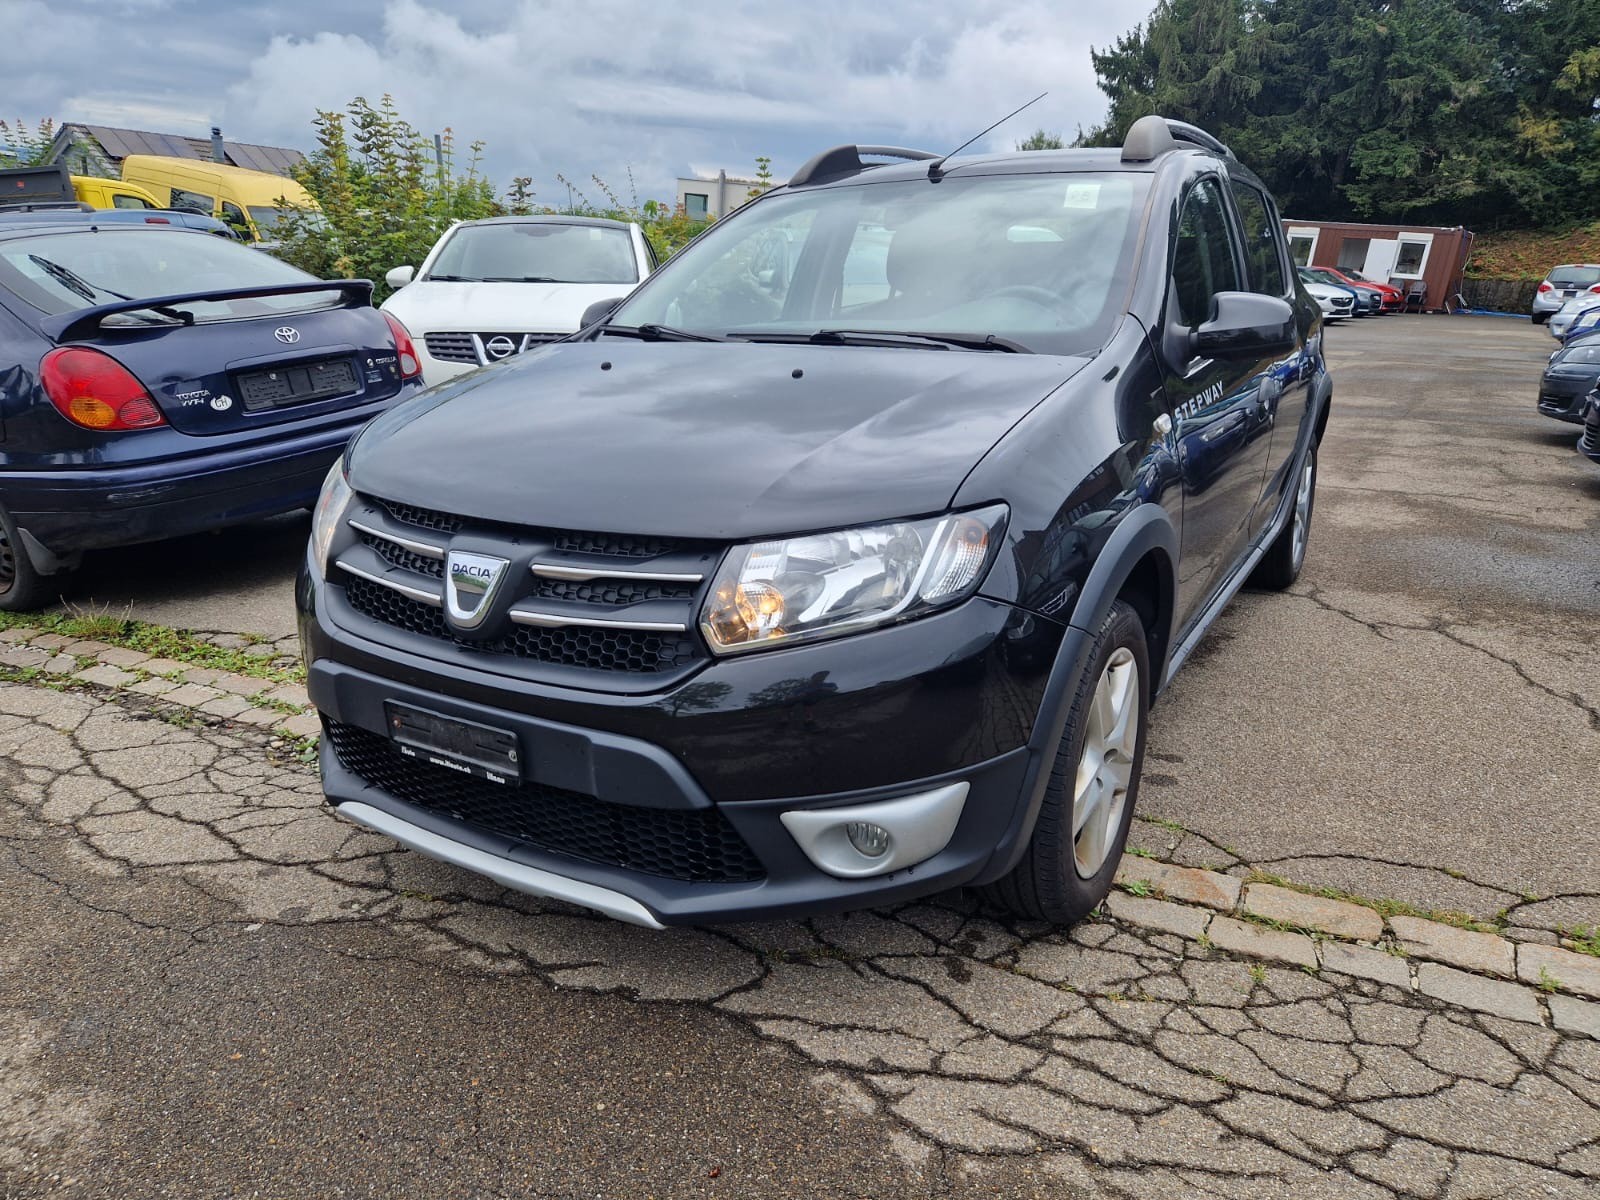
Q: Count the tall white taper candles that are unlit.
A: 0